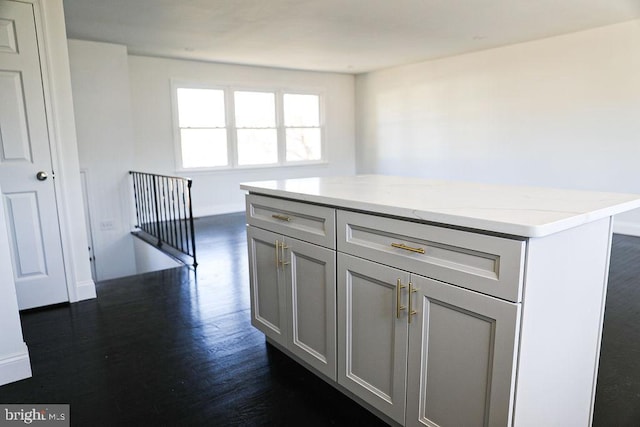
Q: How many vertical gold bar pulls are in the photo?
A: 4